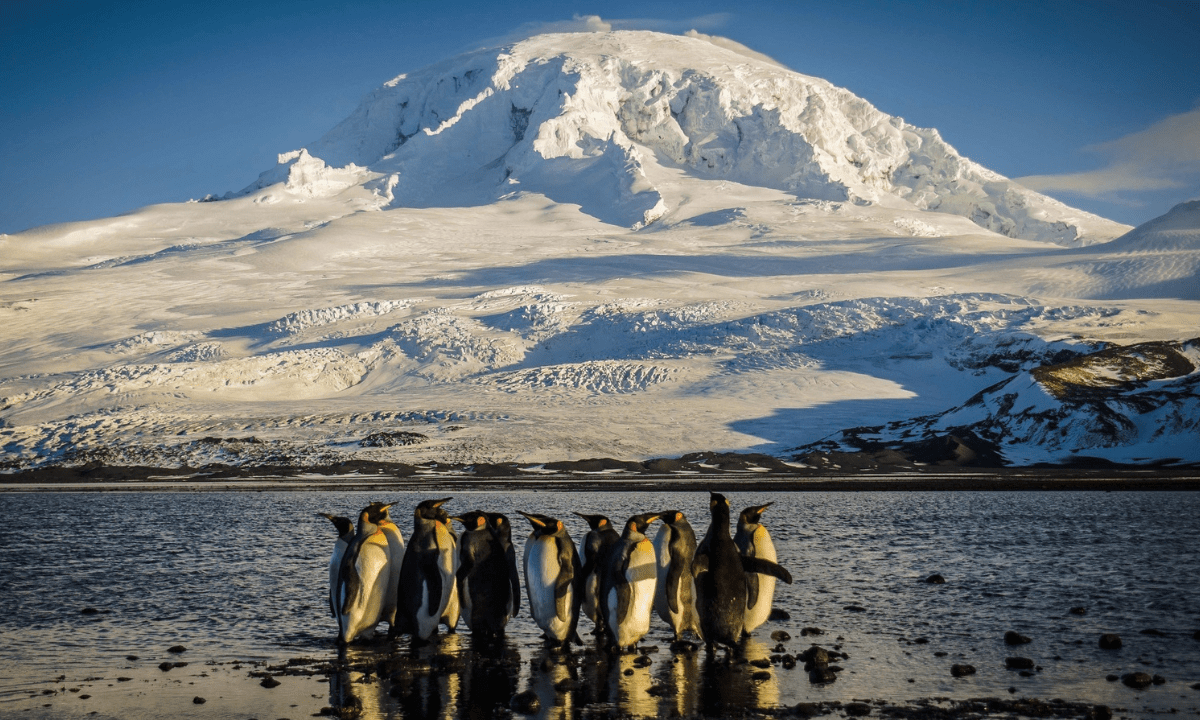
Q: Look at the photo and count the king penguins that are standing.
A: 13